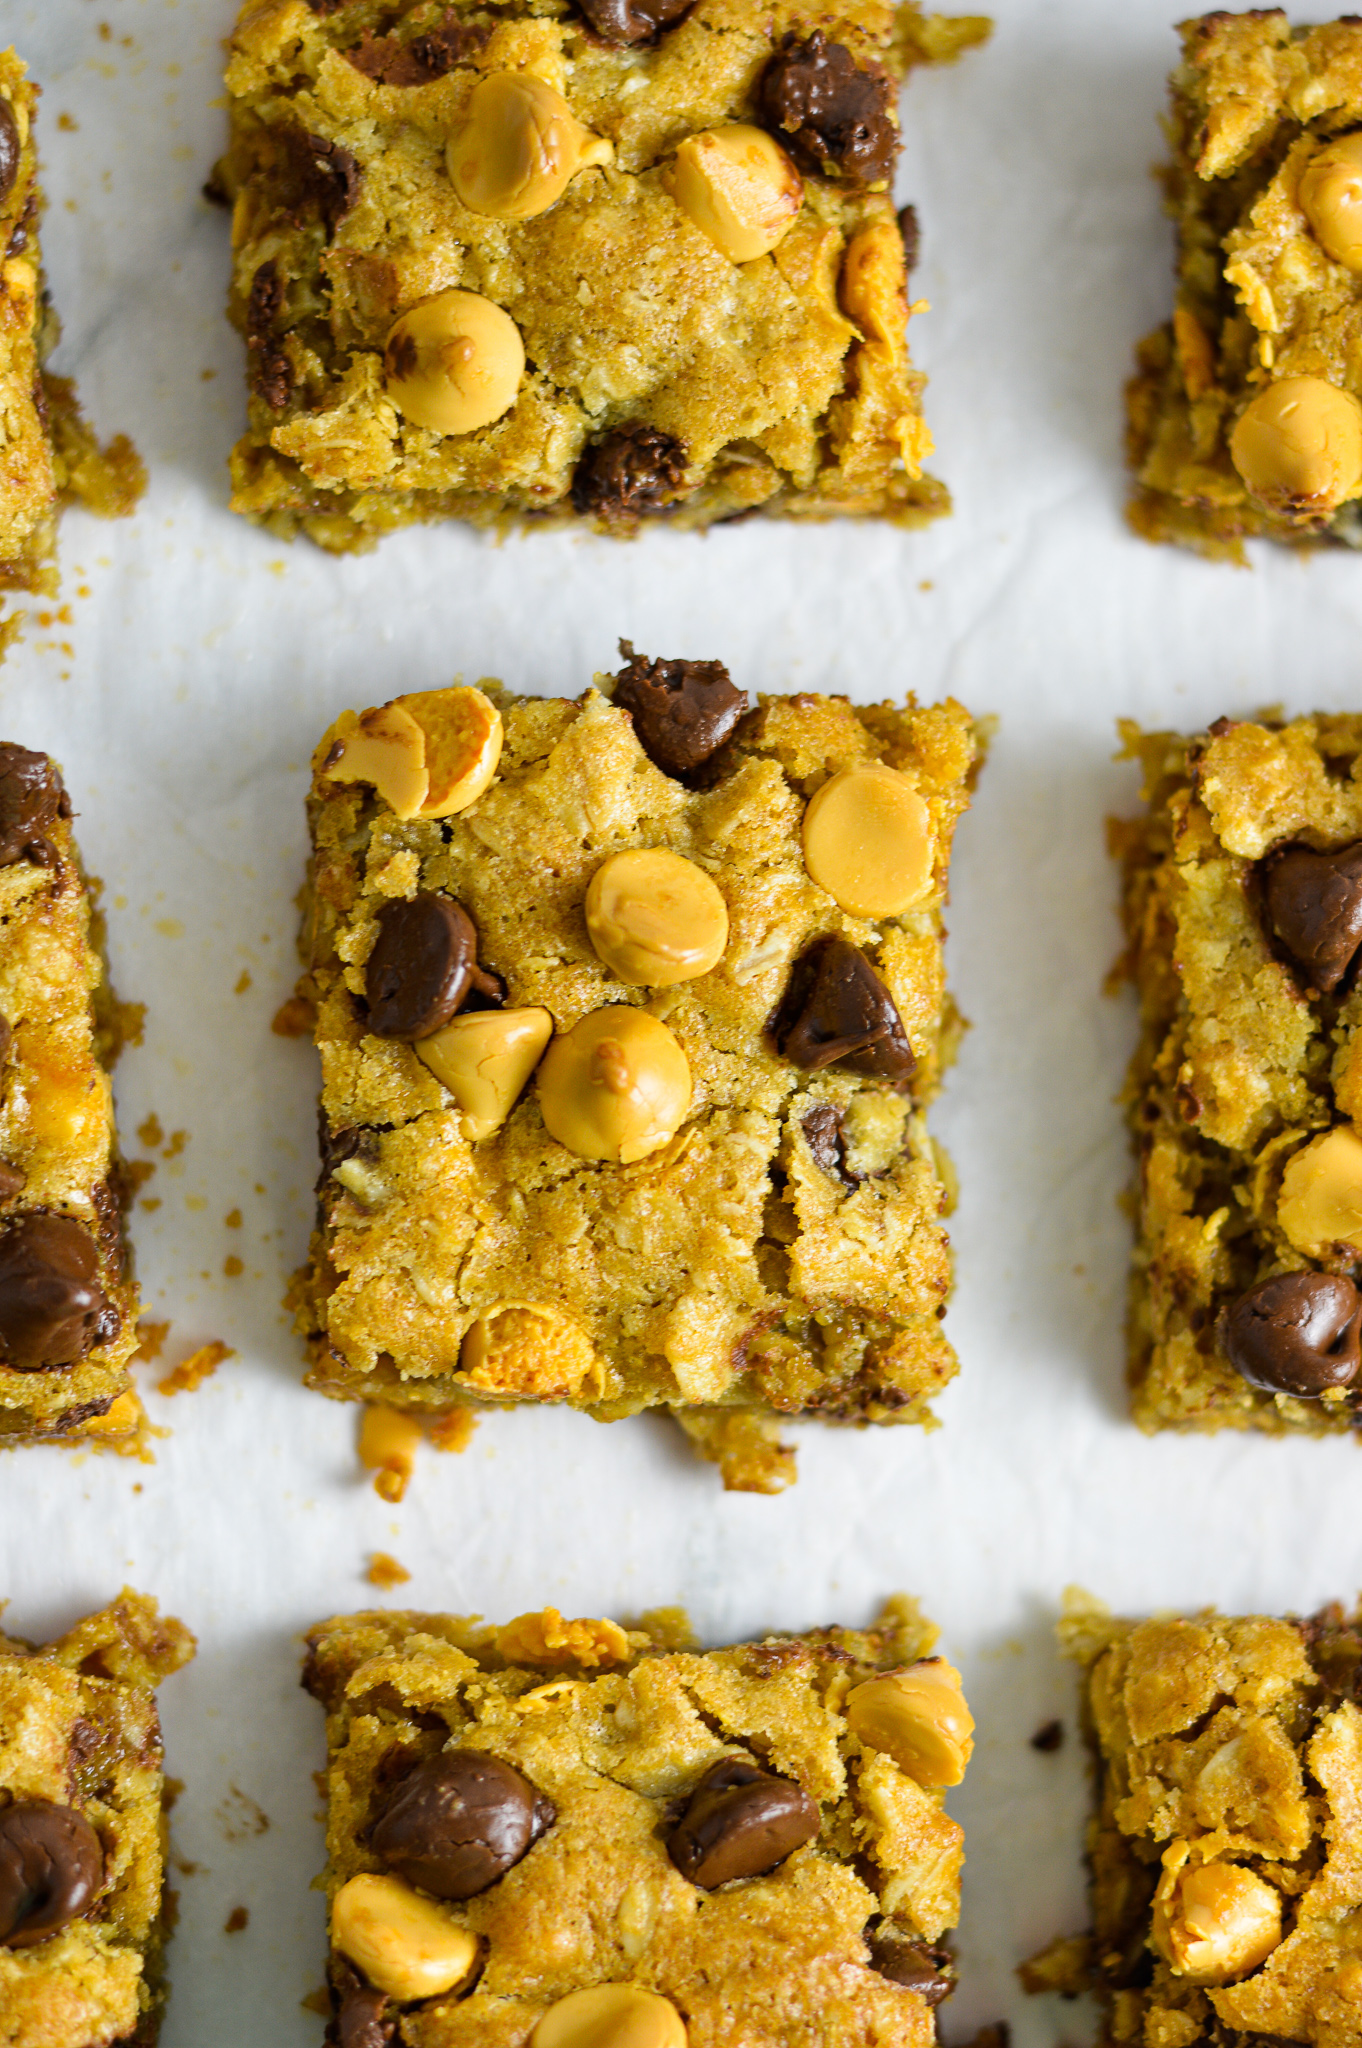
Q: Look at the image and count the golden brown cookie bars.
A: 9